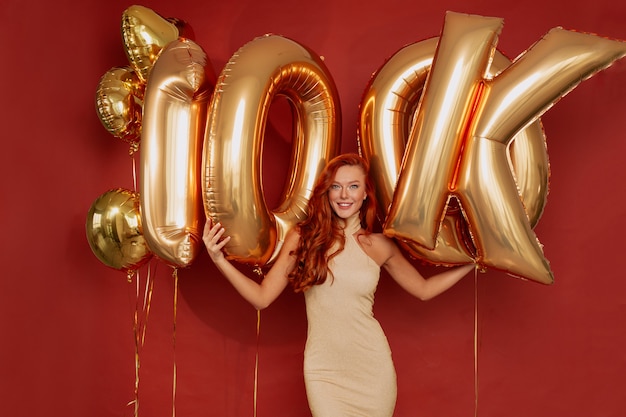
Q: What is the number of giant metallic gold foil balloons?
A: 4